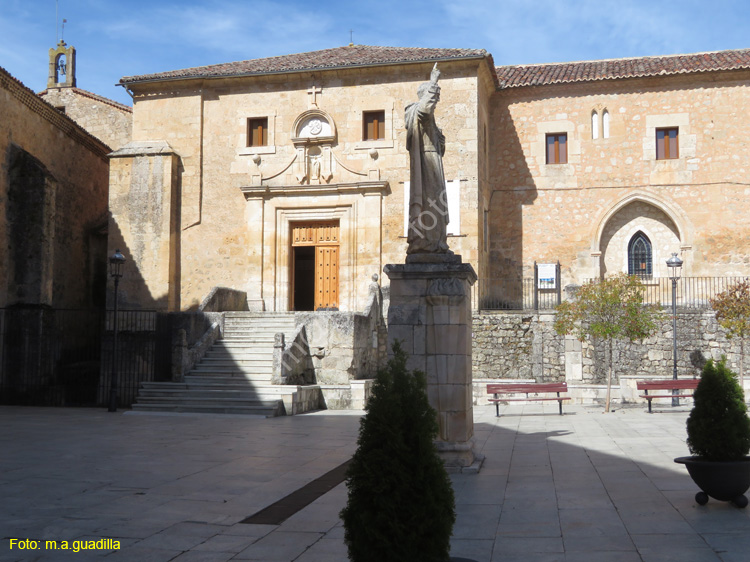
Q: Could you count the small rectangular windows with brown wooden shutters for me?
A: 4